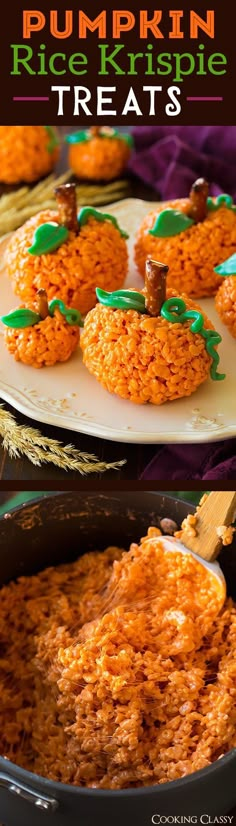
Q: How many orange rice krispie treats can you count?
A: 7